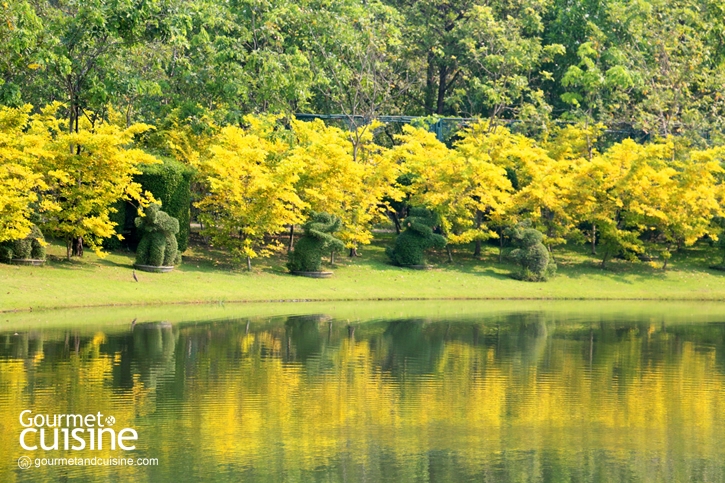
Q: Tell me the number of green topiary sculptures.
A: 5